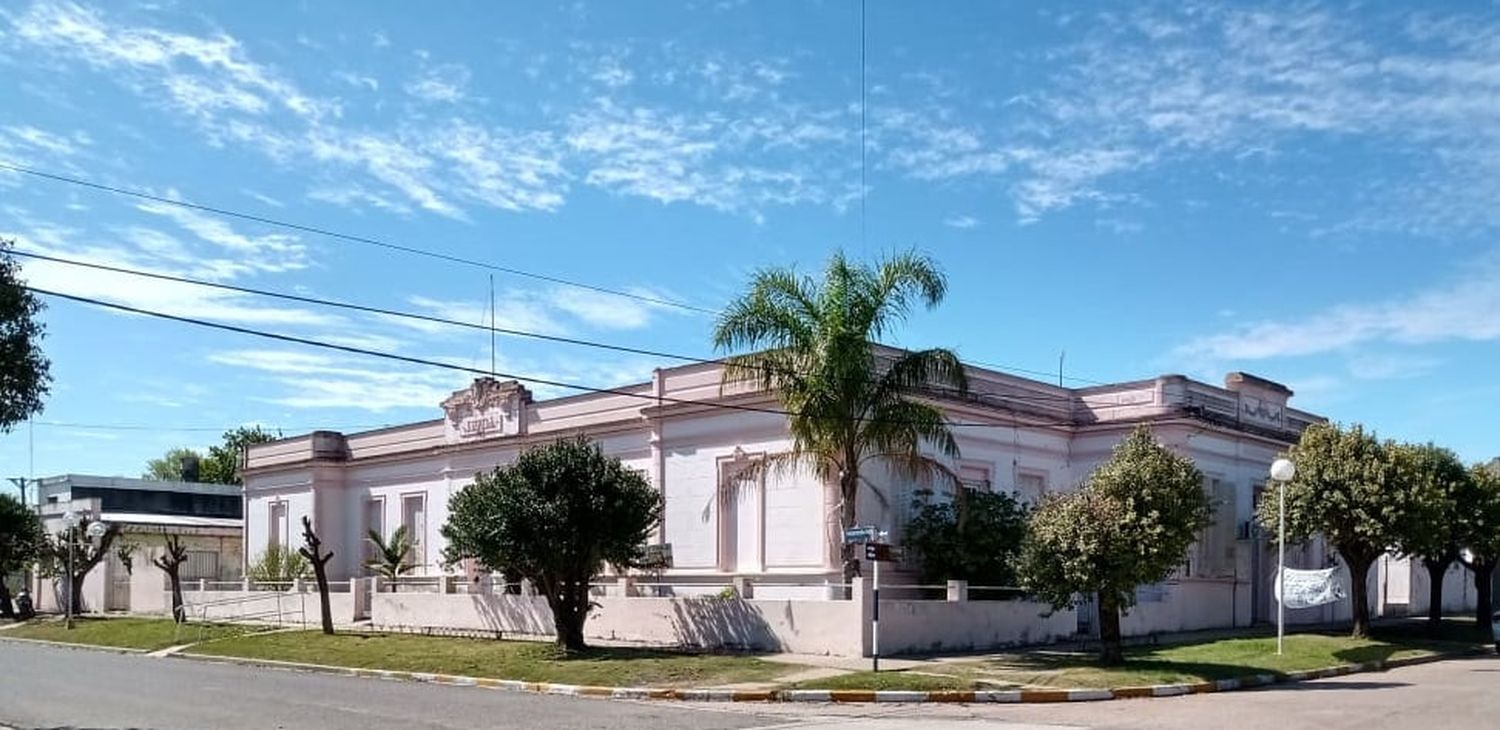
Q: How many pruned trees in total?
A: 3